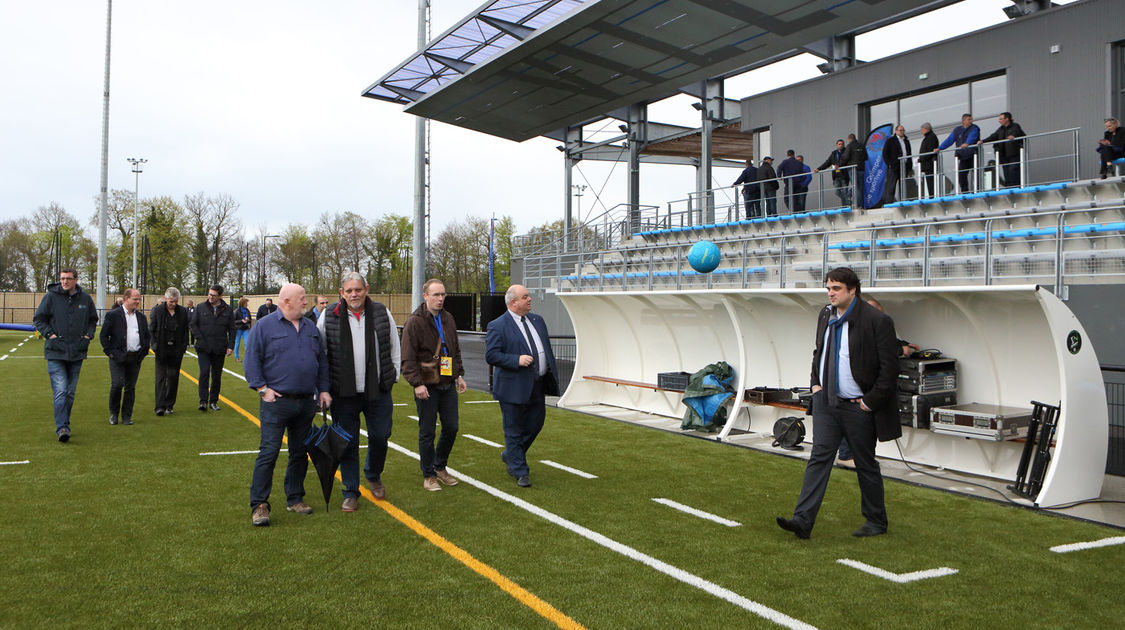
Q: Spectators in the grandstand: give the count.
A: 11